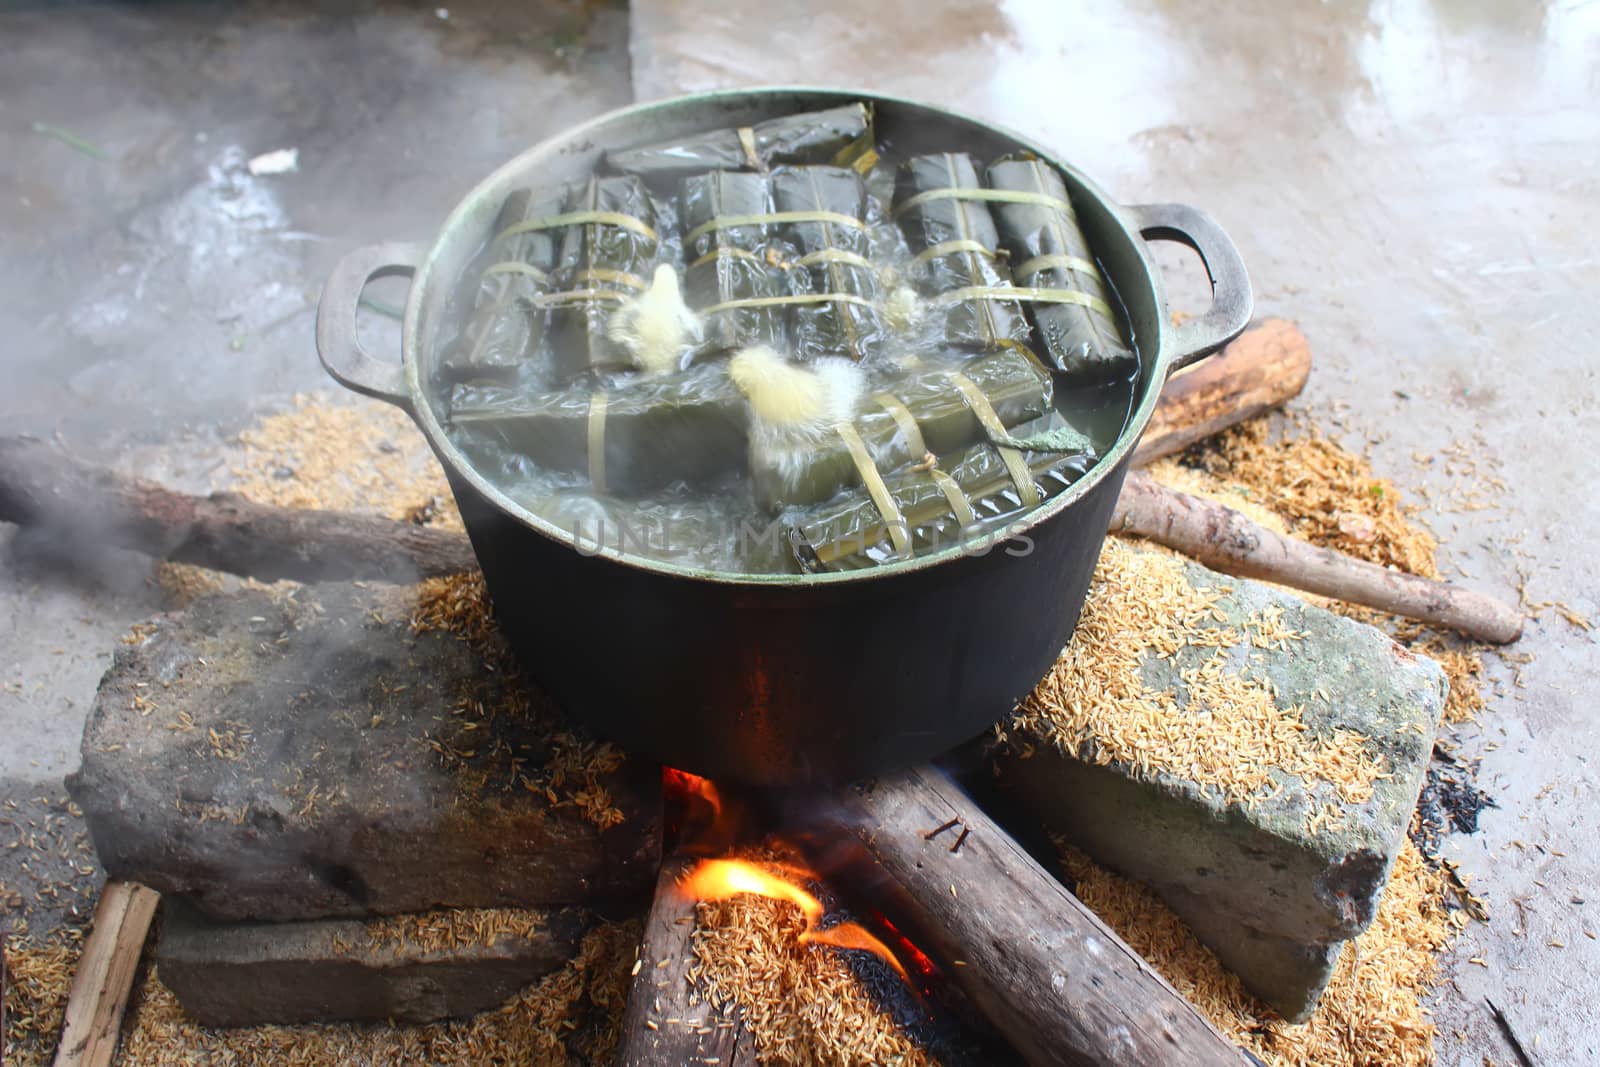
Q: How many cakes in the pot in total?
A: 10